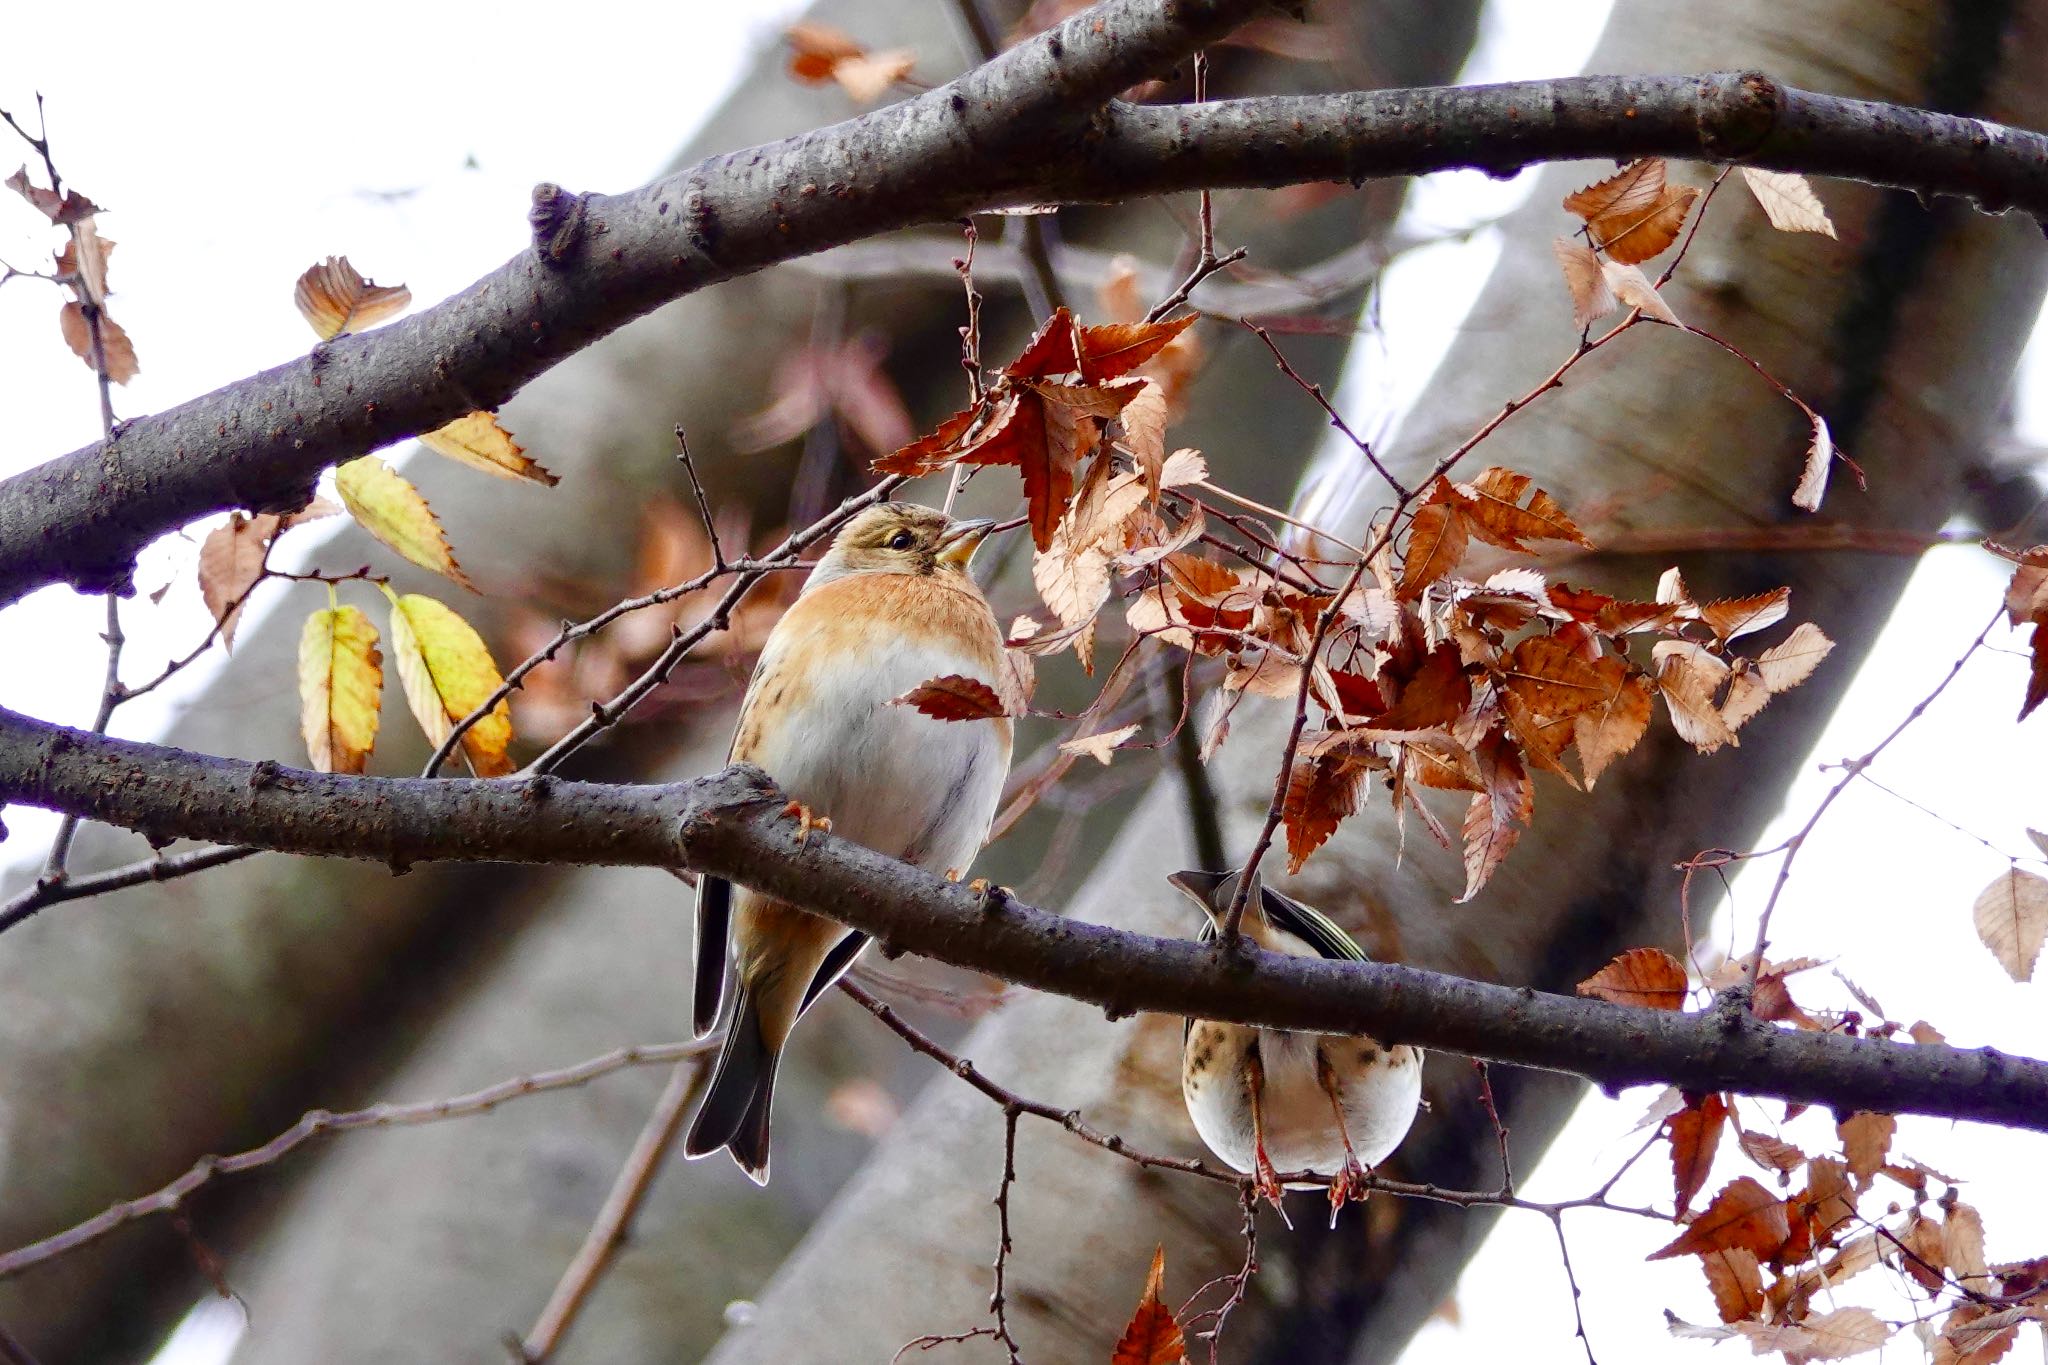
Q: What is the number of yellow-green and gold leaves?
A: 4